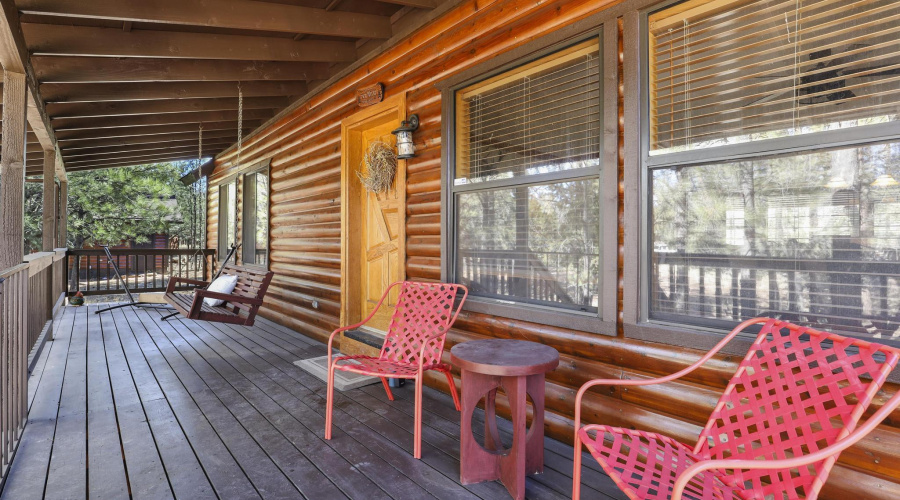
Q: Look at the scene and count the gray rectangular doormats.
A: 1